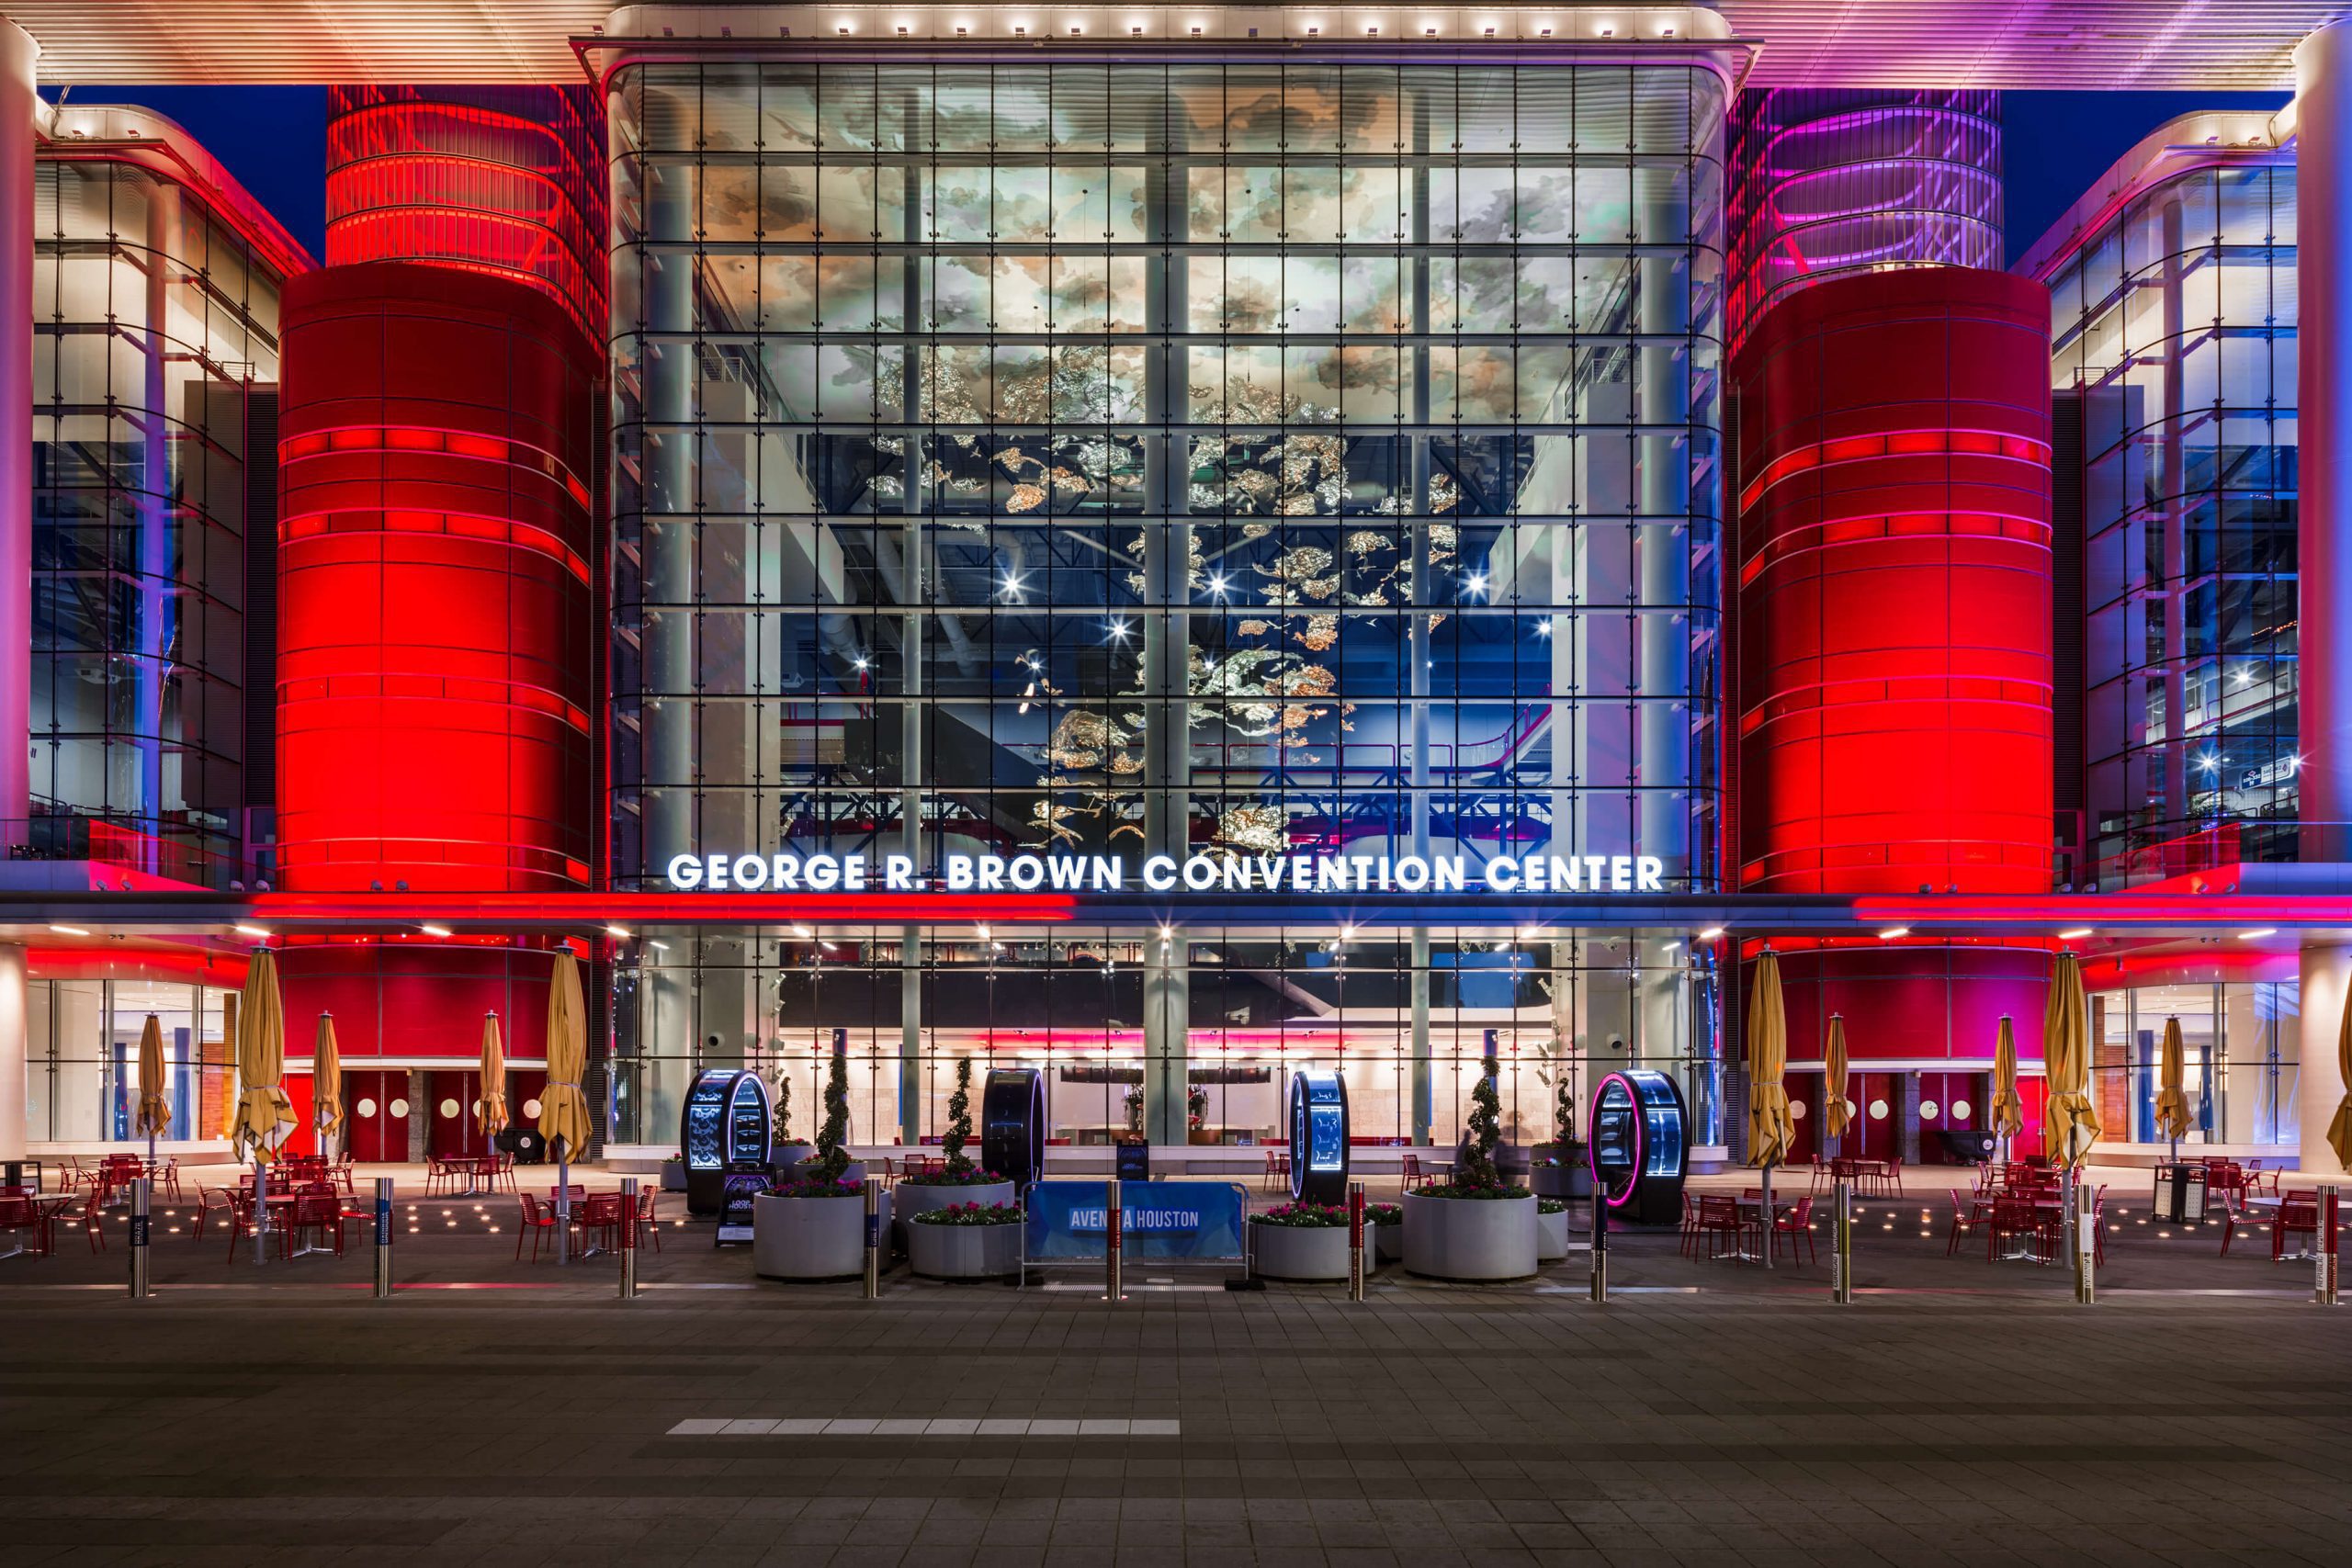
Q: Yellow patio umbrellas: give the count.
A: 11